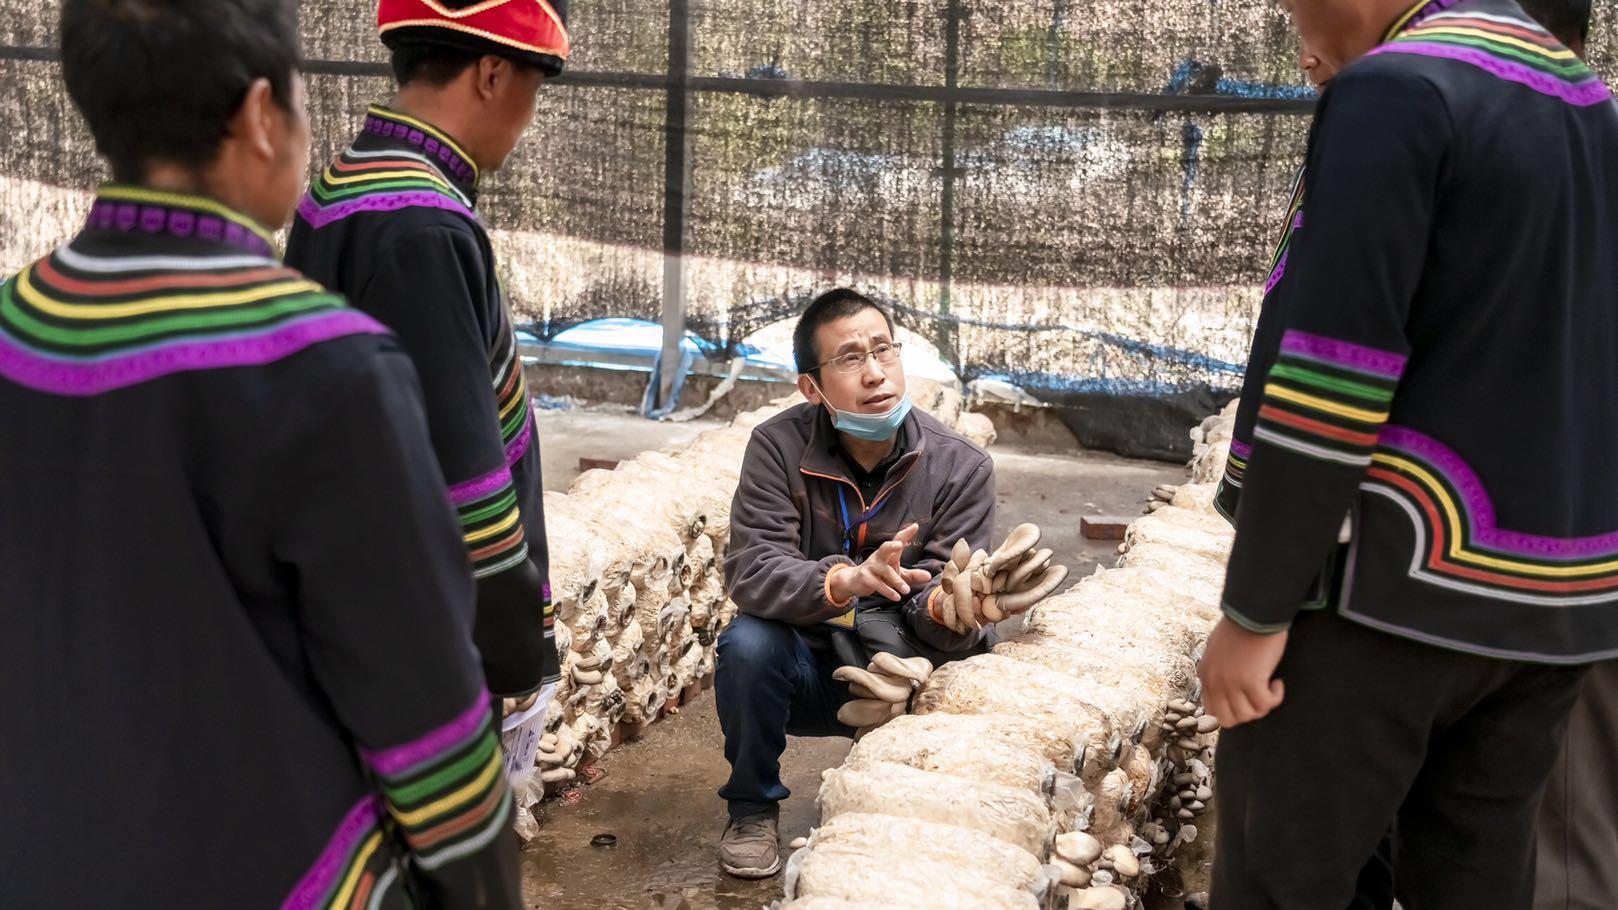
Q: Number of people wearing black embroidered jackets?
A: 4